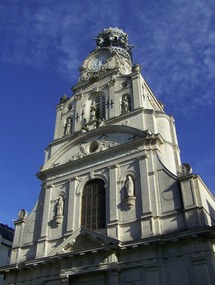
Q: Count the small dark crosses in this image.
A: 4